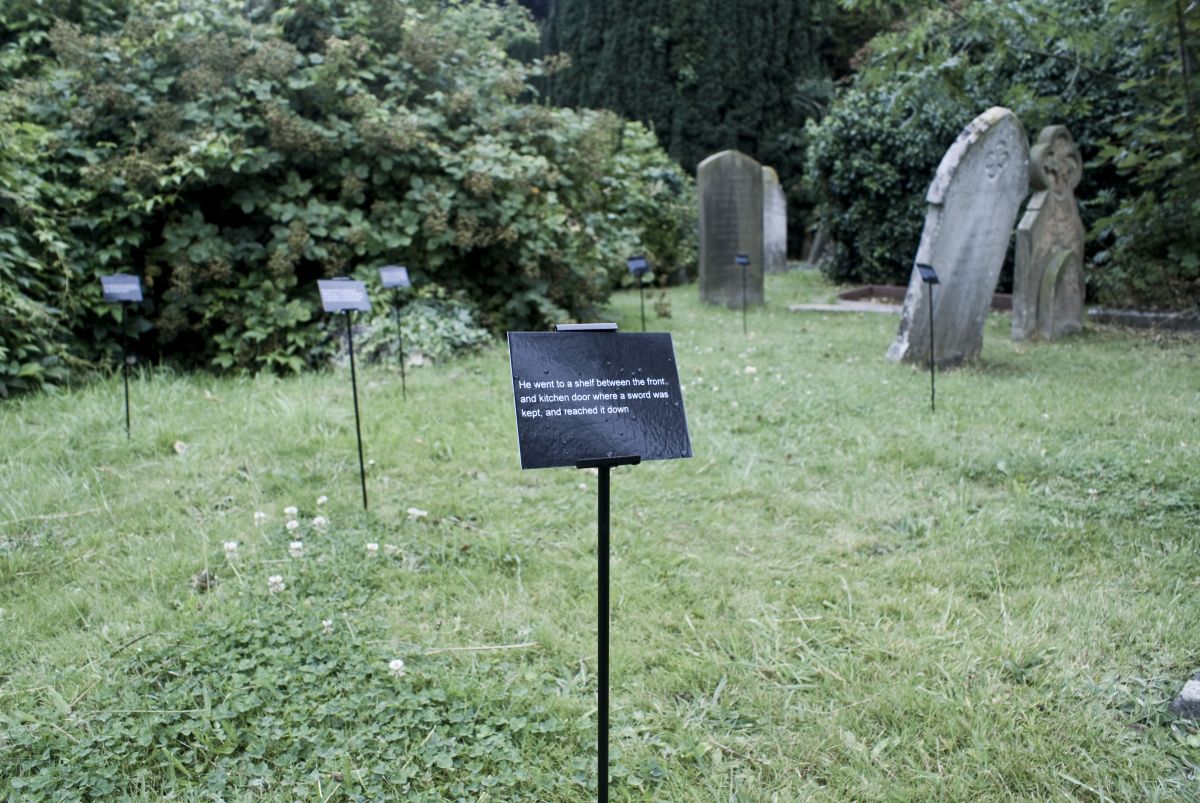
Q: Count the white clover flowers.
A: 12